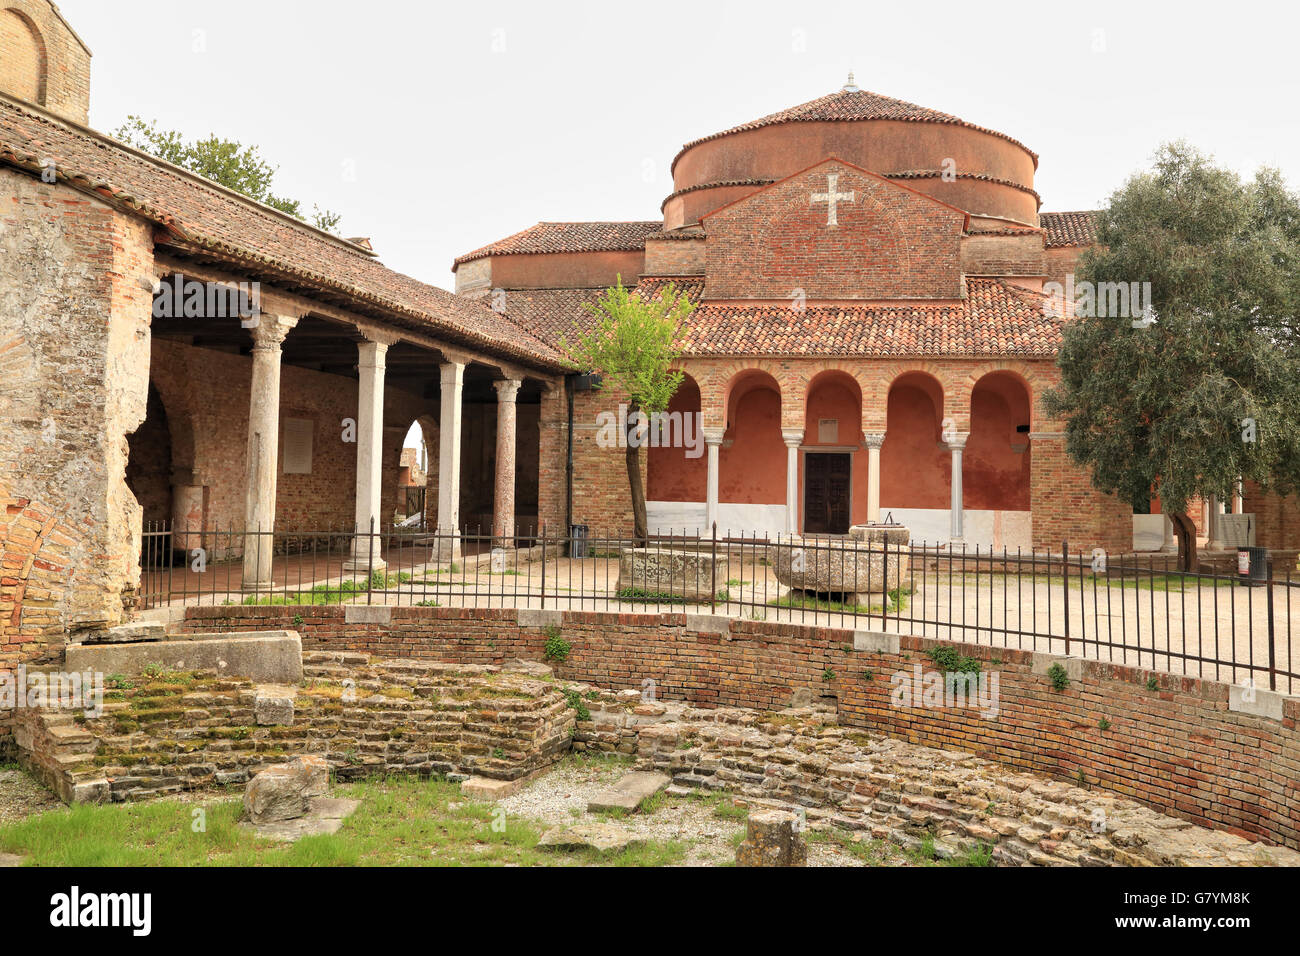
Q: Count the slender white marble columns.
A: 4